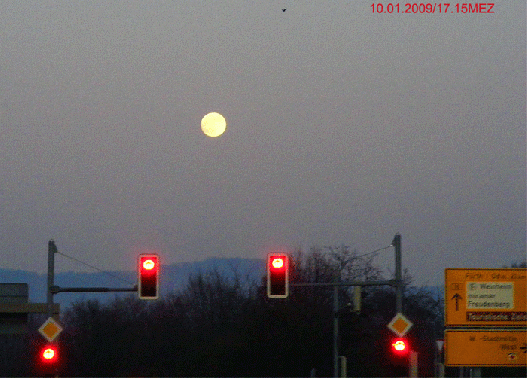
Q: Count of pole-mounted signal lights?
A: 4